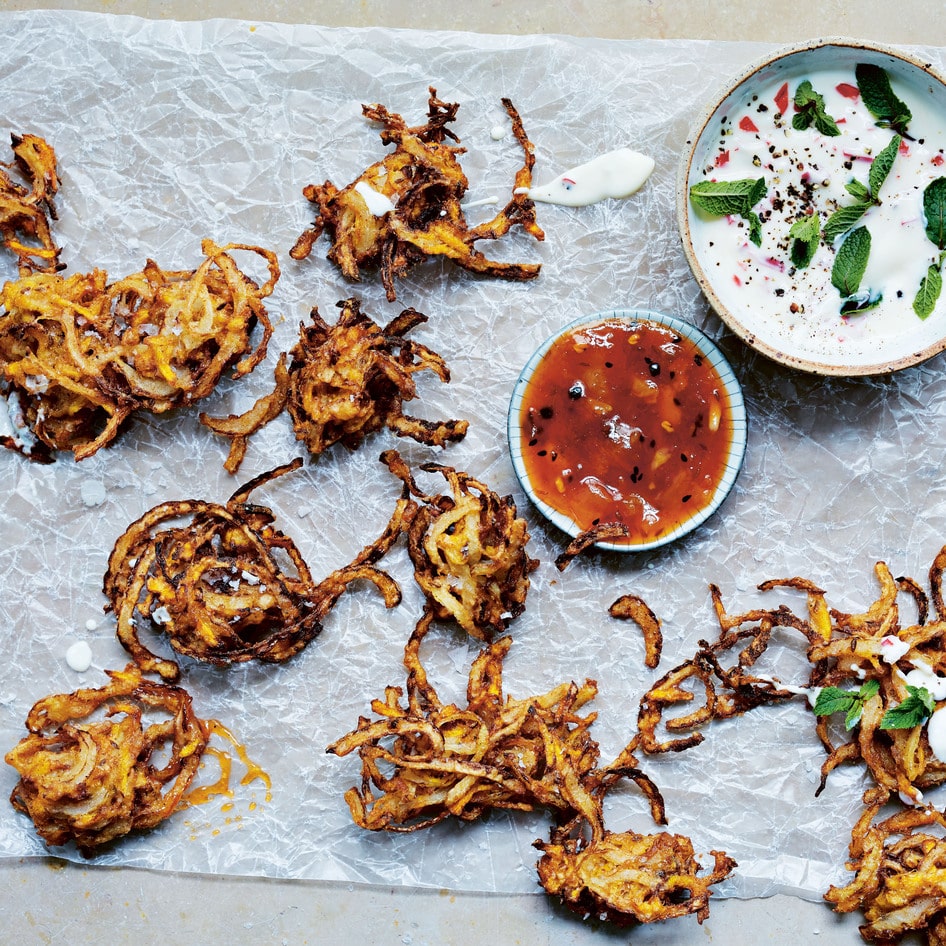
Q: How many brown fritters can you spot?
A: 11